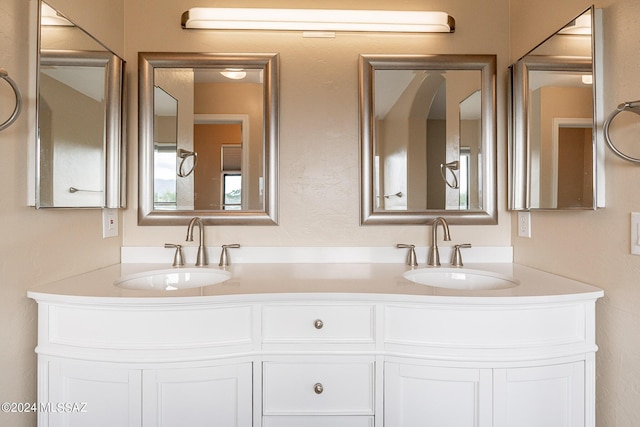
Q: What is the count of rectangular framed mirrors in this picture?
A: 2